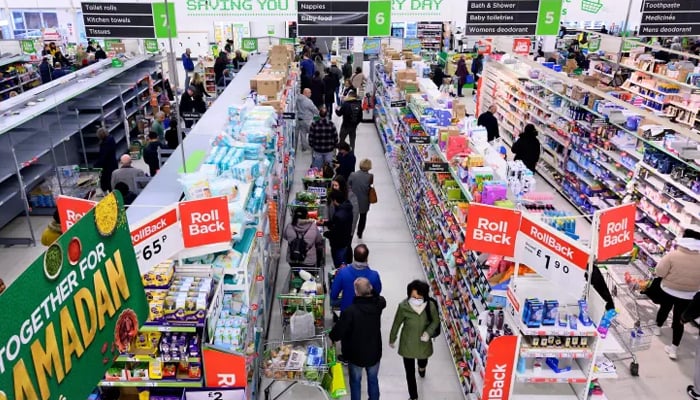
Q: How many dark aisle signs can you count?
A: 4